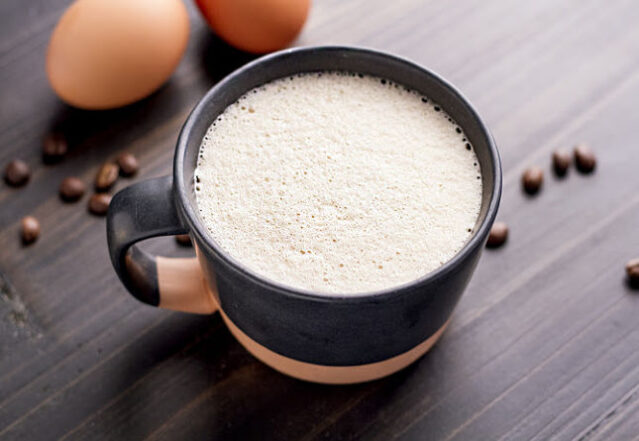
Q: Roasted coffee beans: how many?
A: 13